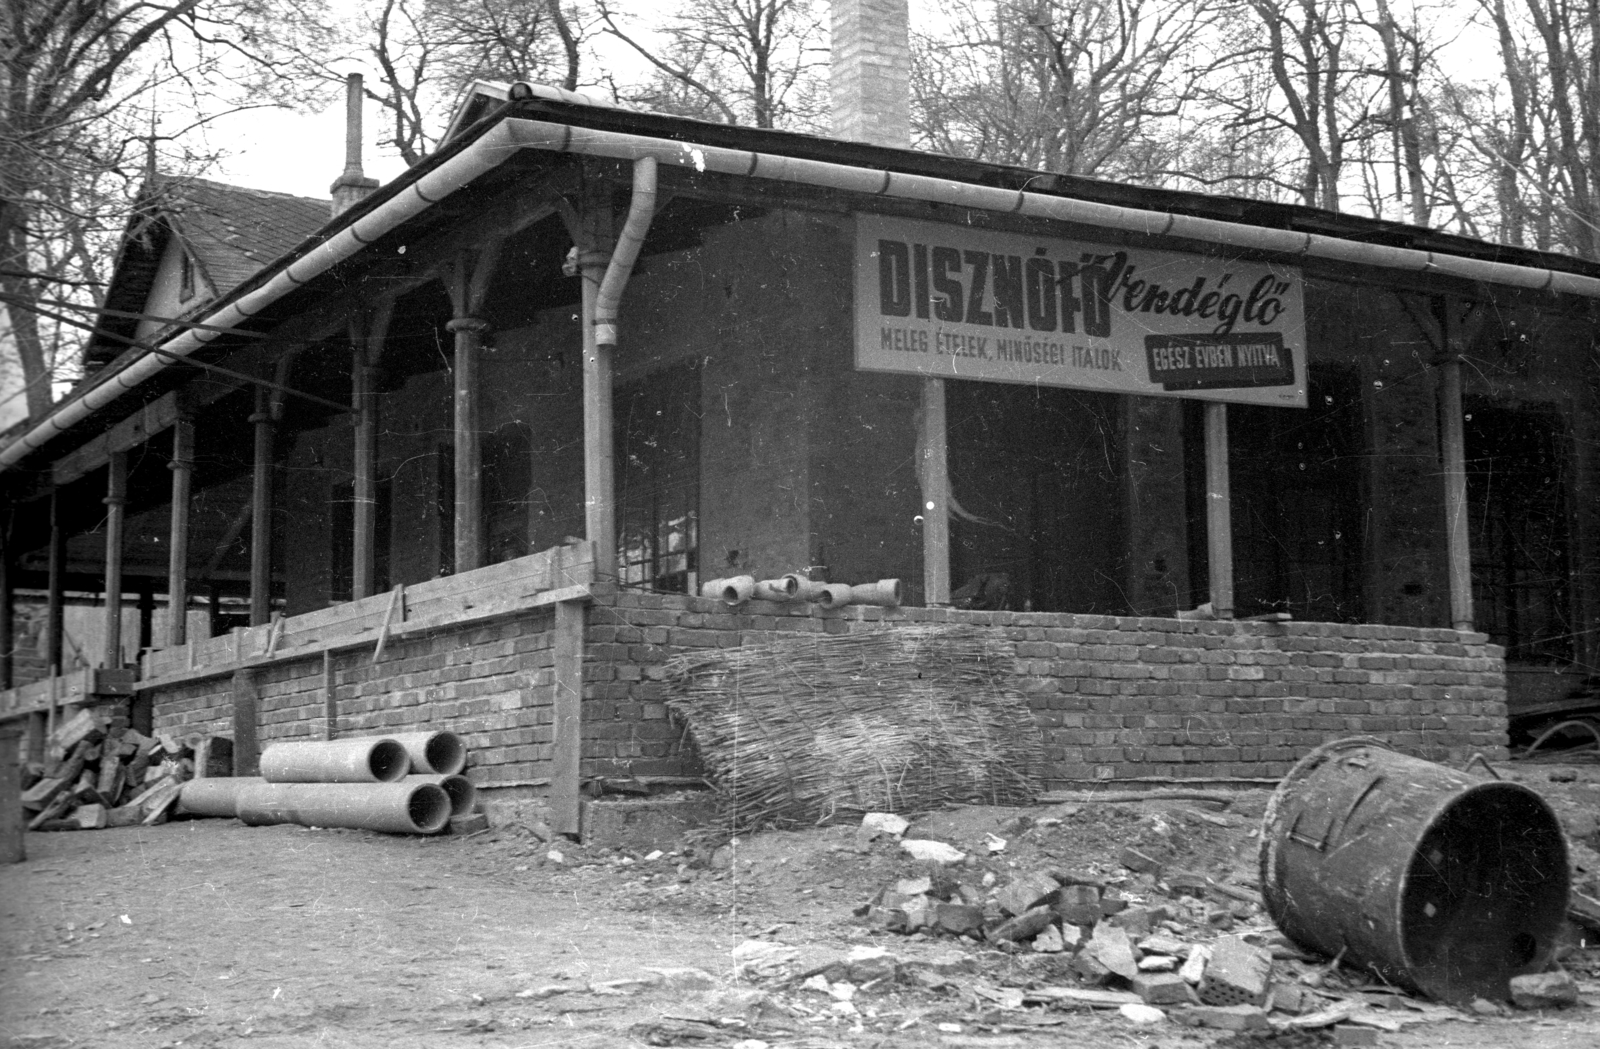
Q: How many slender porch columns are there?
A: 11